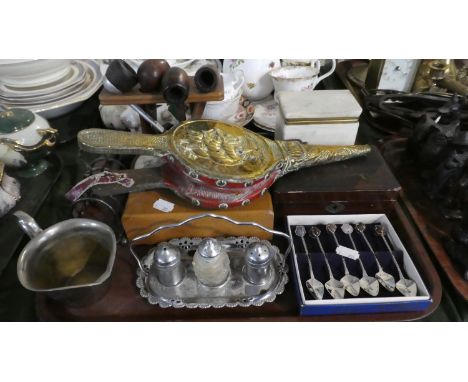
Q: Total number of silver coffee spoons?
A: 6